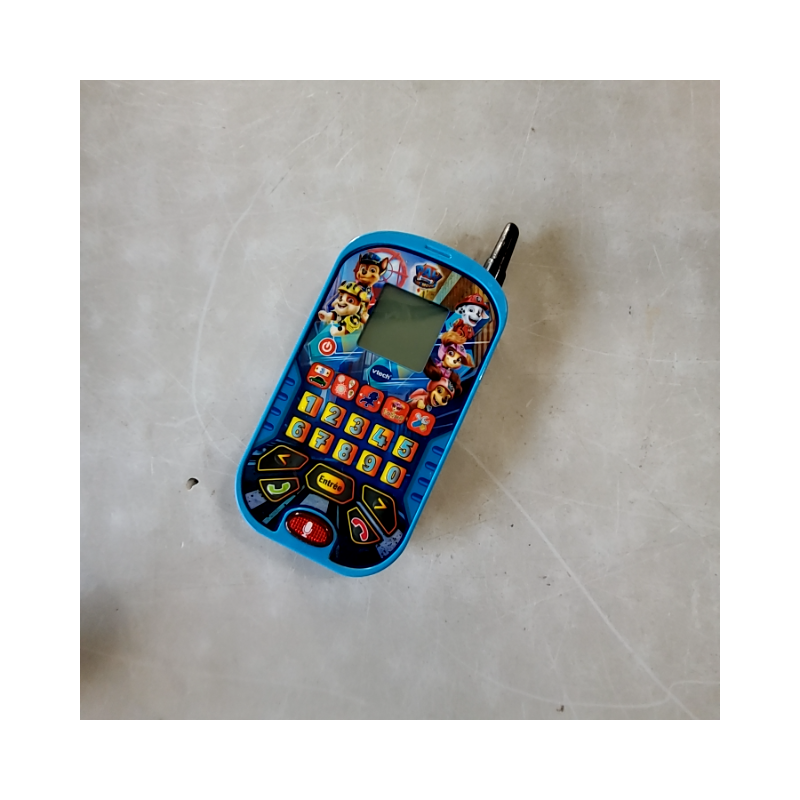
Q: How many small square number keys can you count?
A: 10